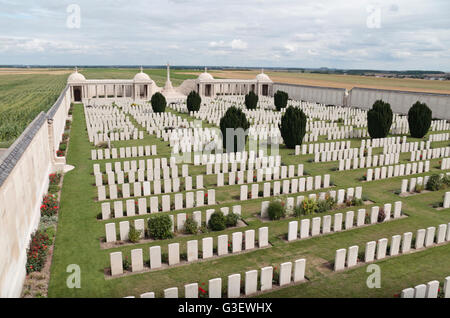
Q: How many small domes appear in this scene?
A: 4